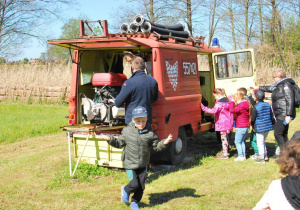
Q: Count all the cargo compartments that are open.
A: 1